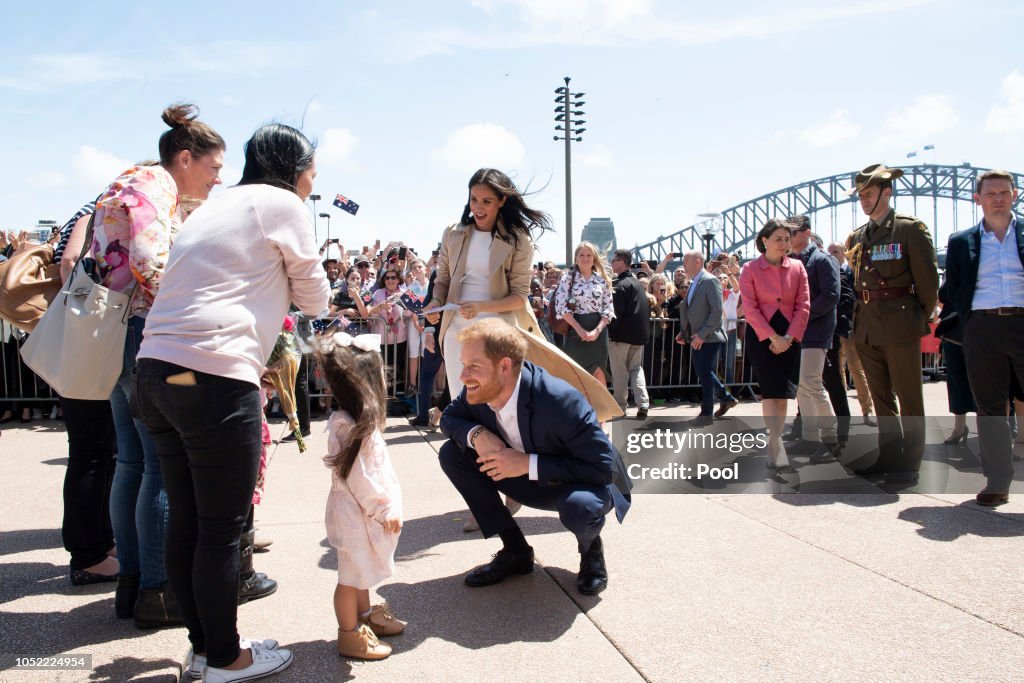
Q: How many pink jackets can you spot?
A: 1